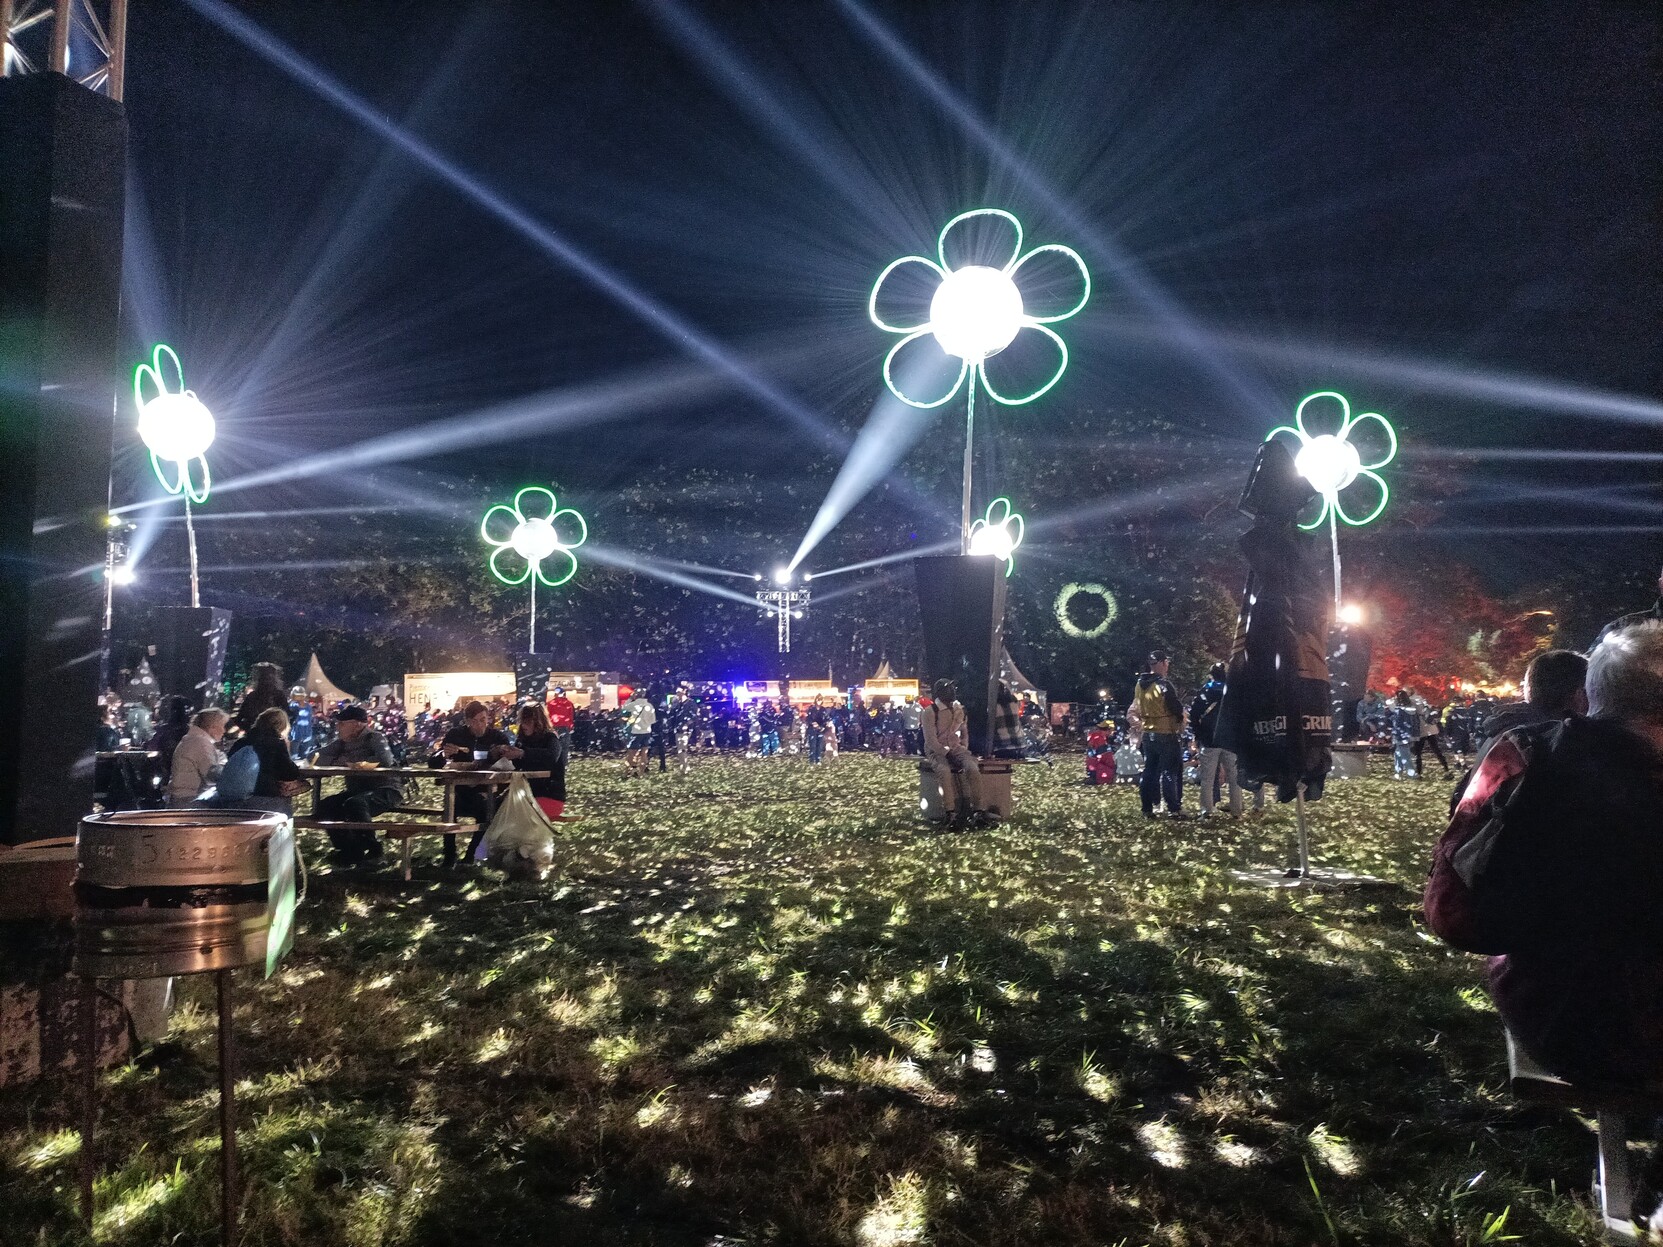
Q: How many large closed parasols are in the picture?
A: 1